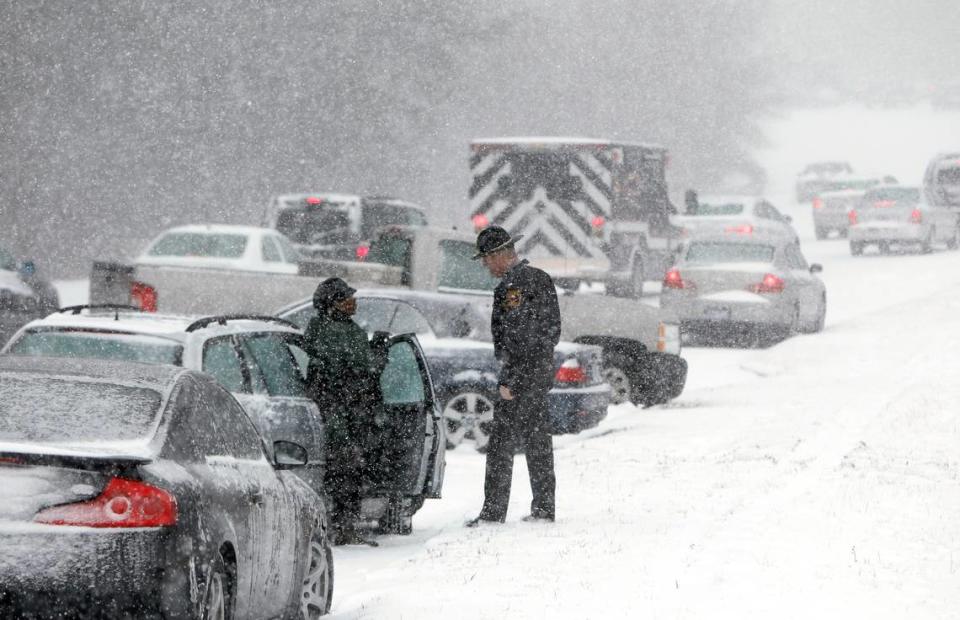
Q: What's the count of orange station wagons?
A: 0